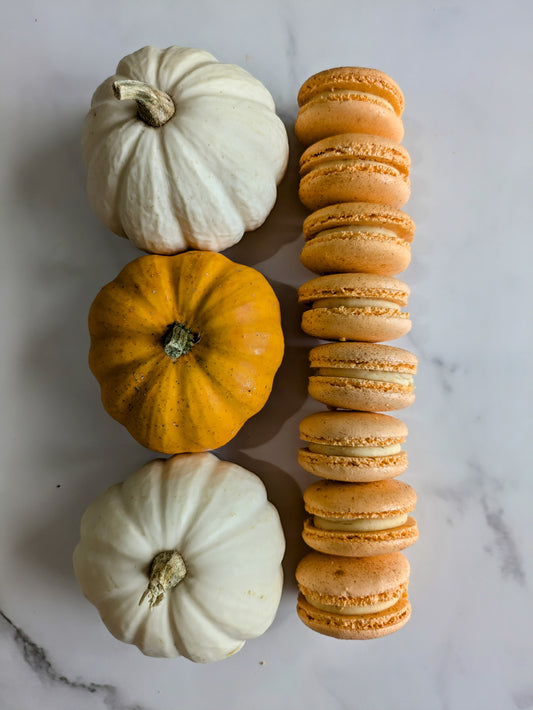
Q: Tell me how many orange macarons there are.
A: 8